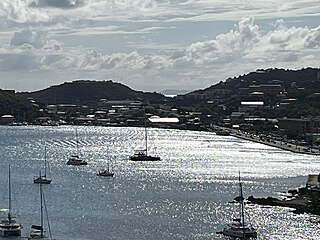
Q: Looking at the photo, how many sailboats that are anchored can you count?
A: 7